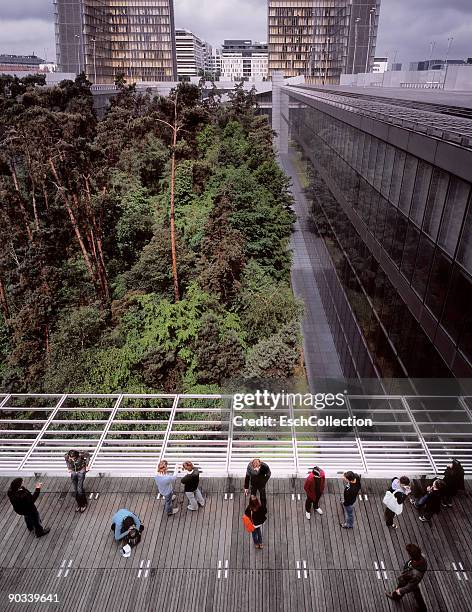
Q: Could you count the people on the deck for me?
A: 13